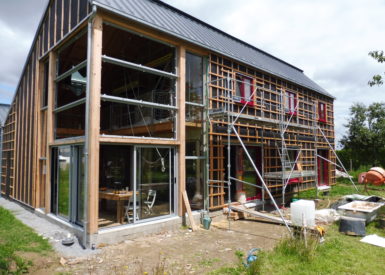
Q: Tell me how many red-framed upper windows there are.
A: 3